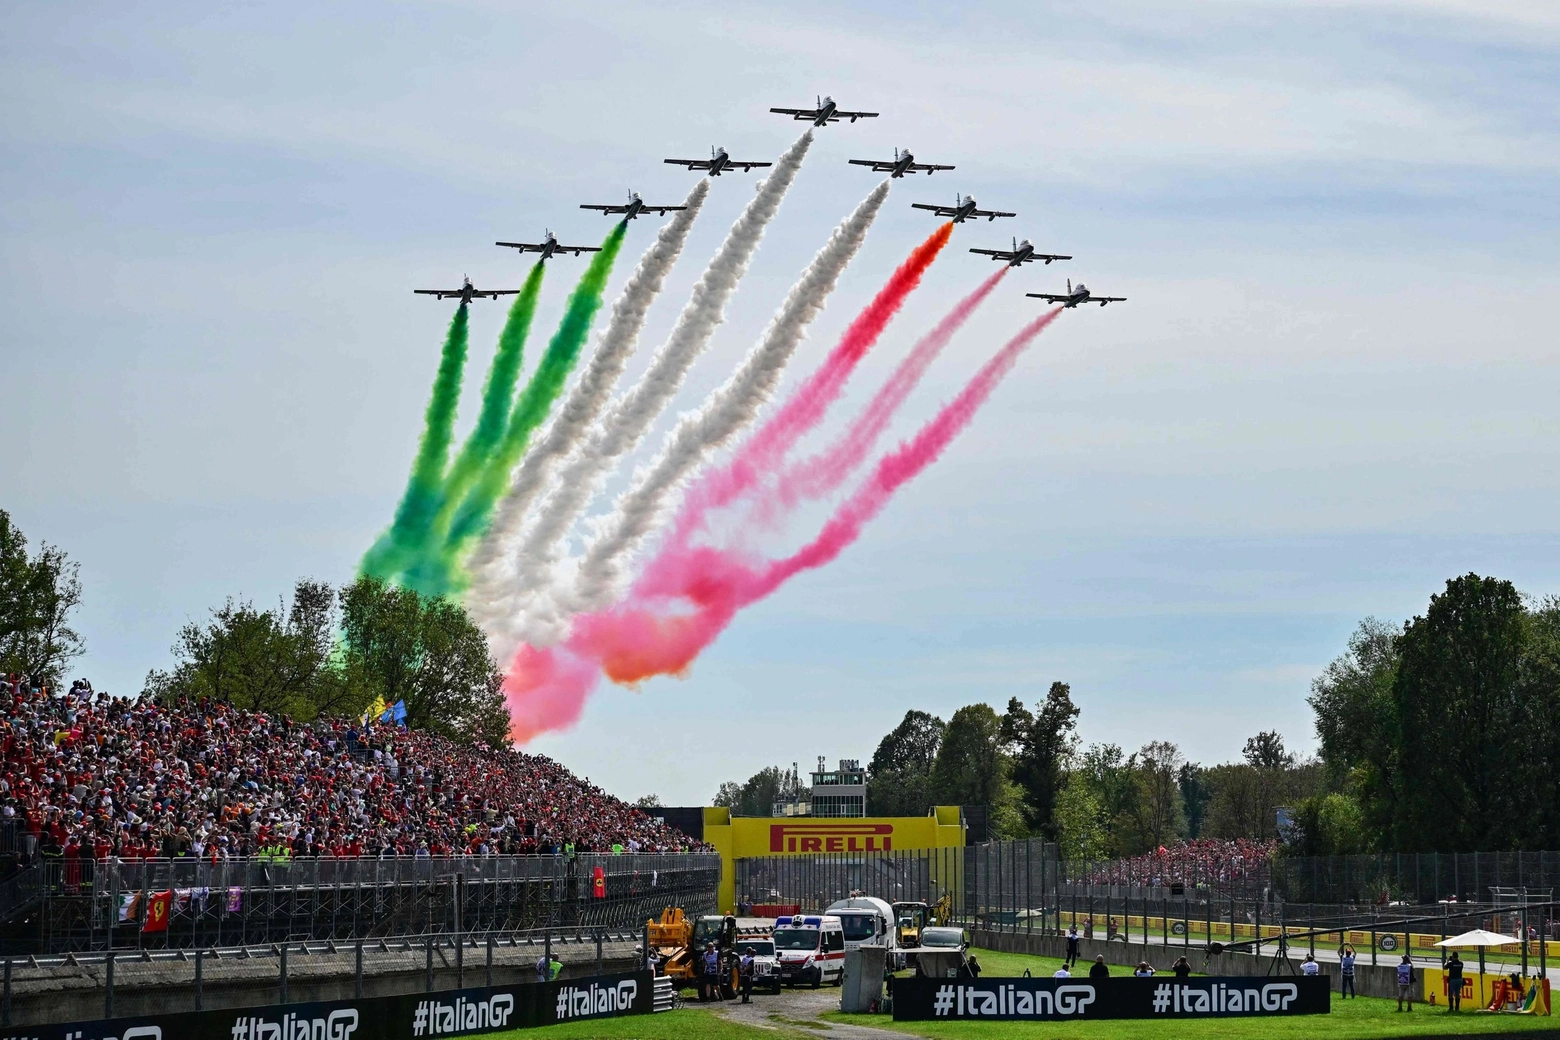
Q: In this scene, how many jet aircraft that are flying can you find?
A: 9